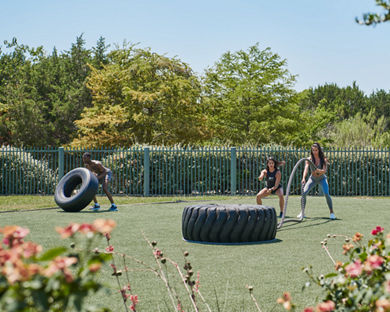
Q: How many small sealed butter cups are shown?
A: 0